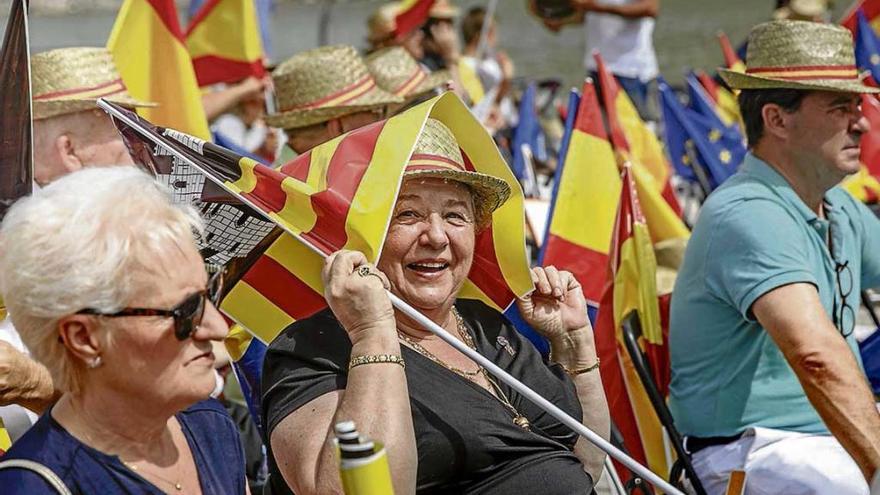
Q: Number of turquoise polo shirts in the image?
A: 1